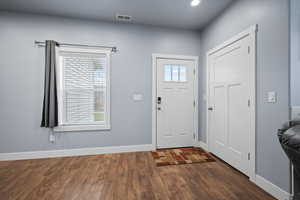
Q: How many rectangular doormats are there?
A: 1